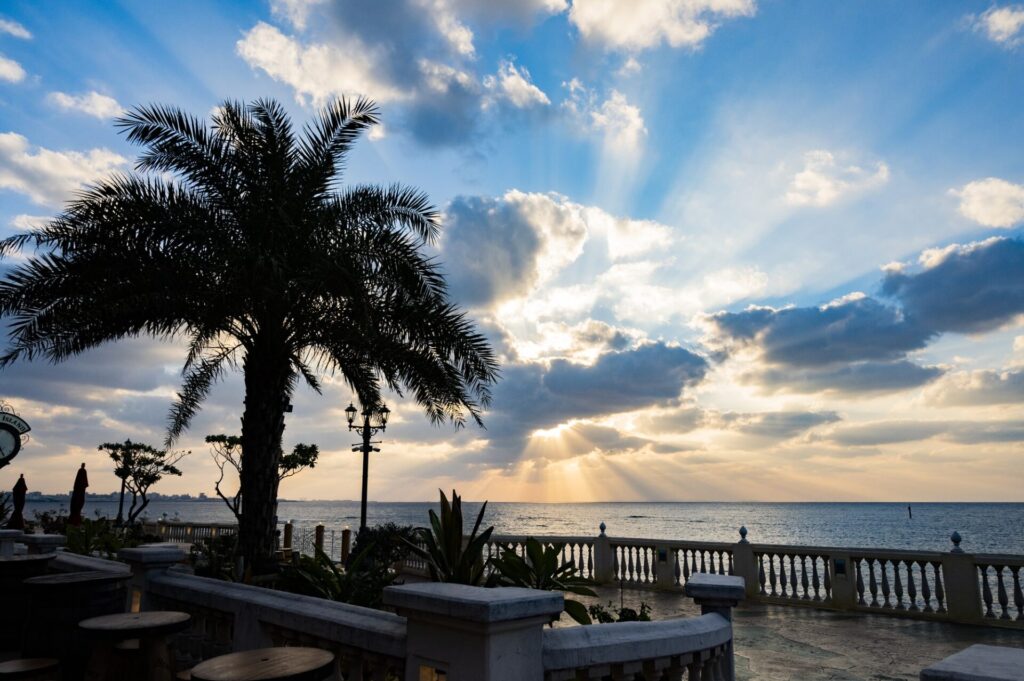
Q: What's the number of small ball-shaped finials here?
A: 3